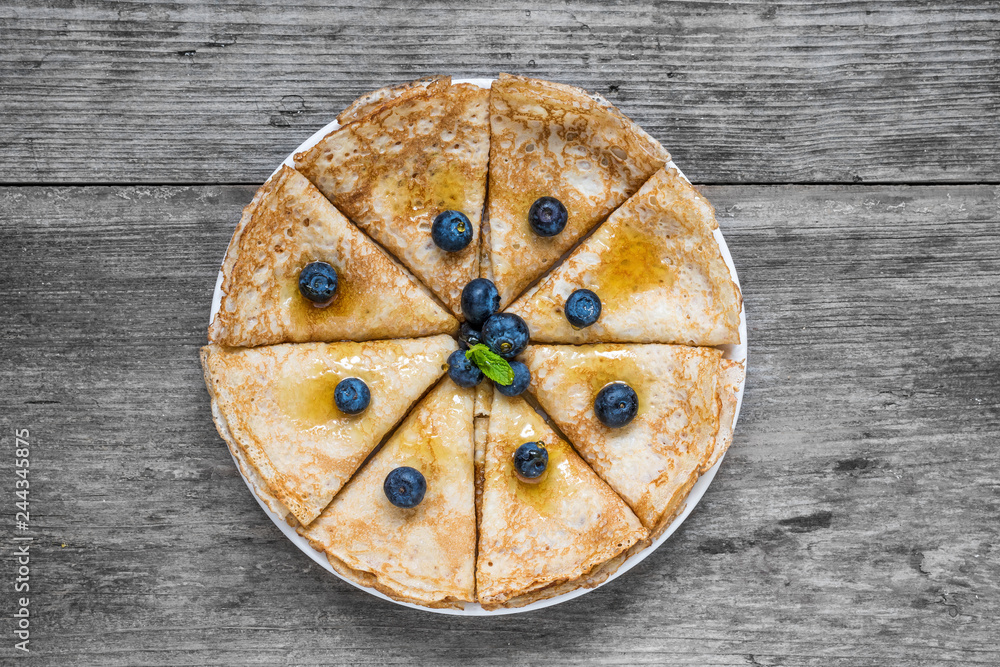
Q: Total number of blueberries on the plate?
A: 13